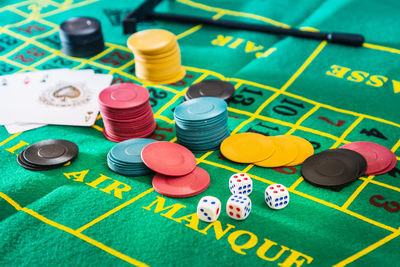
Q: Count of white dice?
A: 4